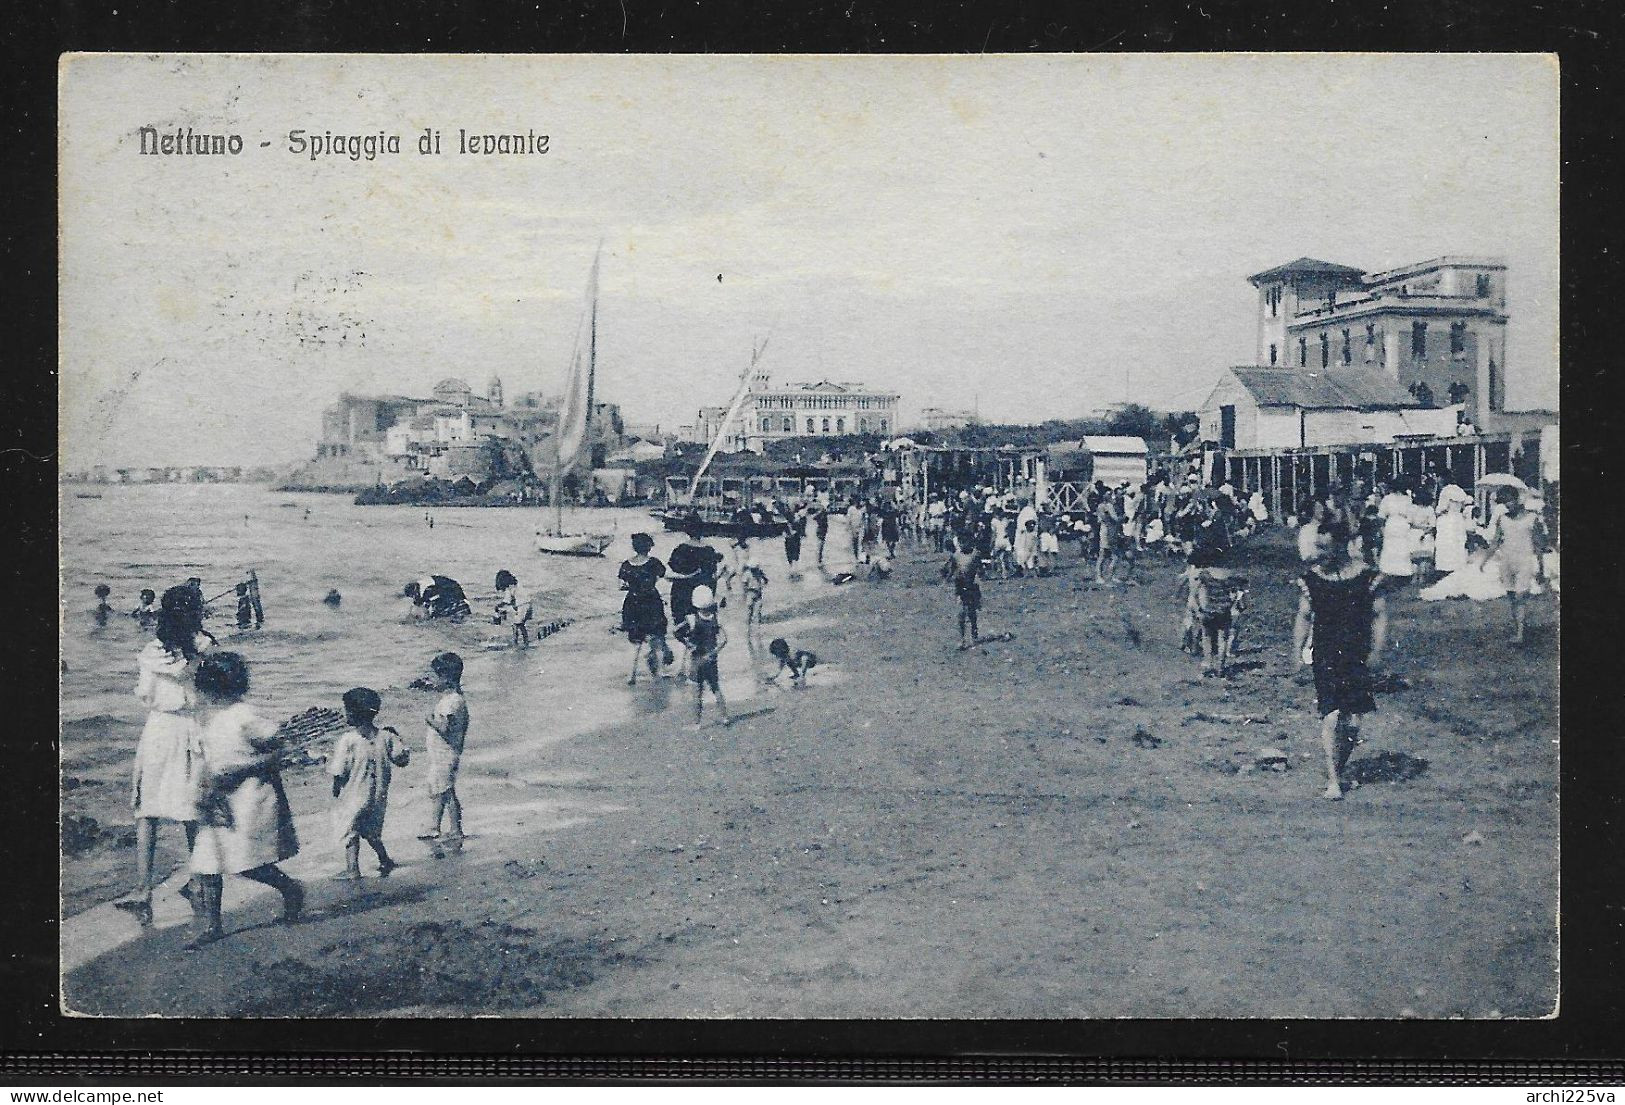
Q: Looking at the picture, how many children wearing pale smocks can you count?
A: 4